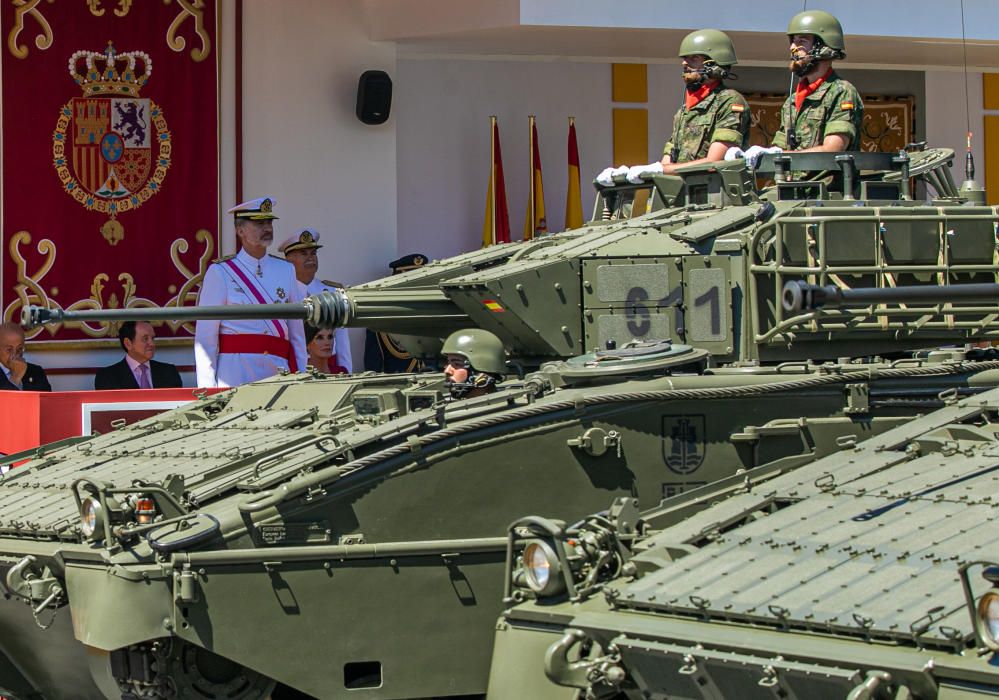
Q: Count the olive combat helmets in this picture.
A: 3